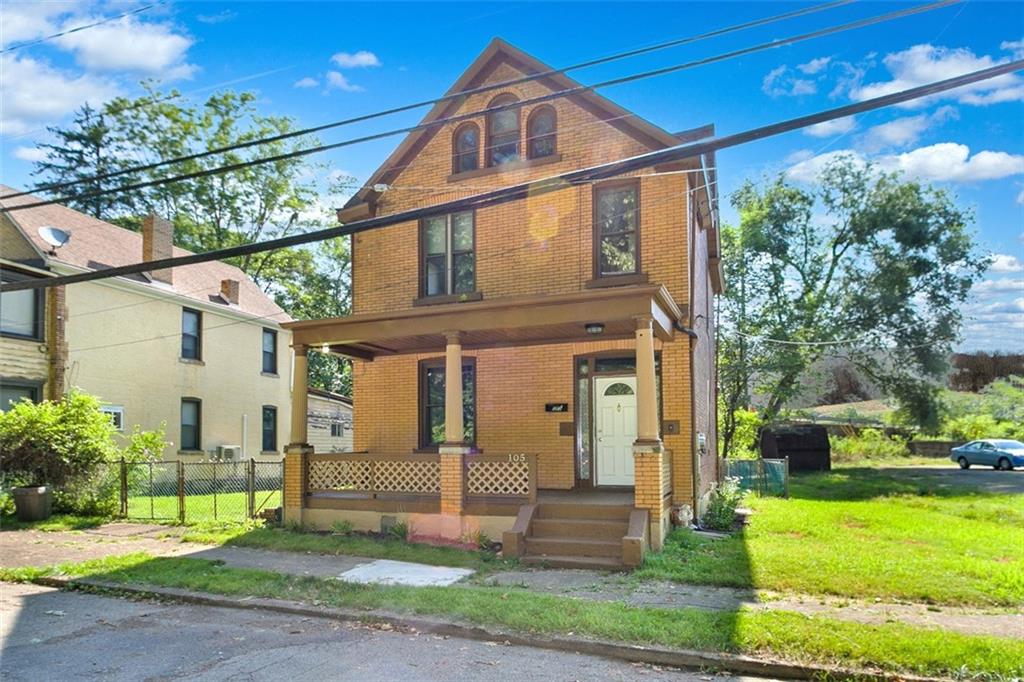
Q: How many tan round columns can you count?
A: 3